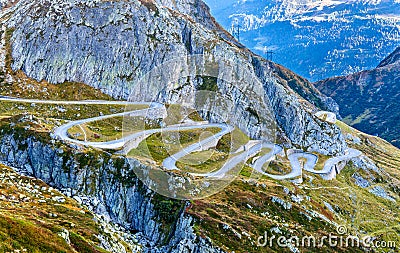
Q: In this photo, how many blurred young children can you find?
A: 0